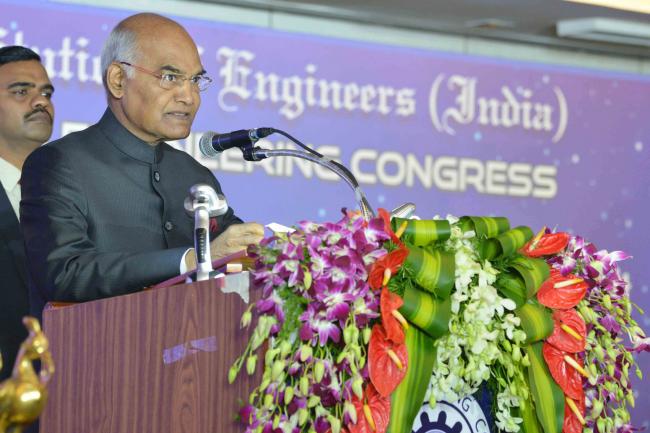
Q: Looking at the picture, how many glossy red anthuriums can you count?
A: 10